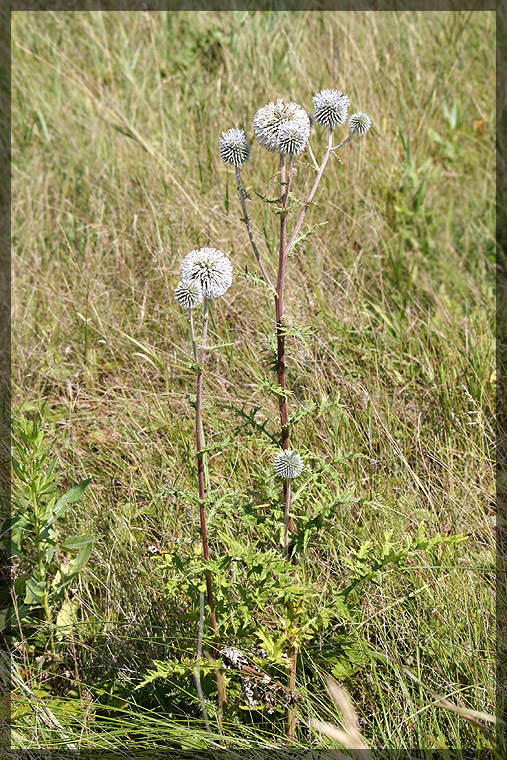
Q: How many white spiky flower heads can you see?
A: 8